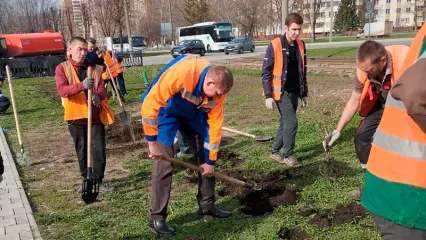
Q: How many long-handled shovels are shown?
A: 5